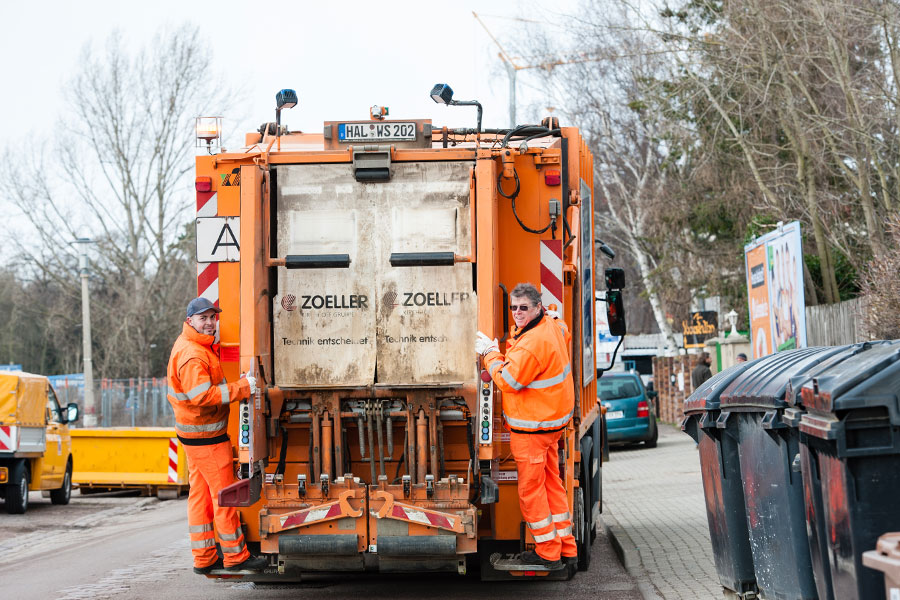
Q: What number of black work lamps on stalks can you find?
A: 2